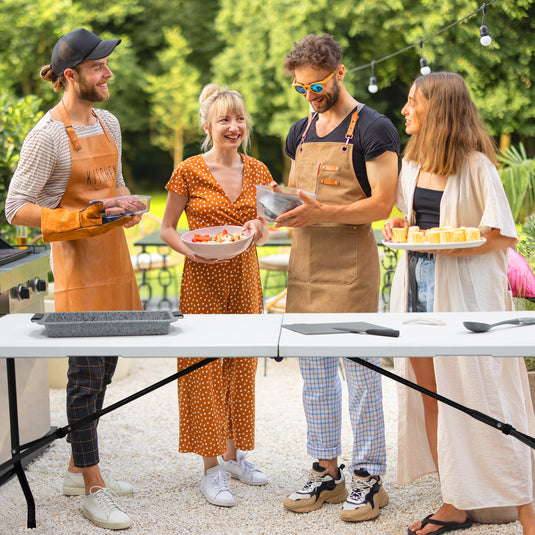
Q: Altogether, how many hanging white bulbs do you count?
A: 3